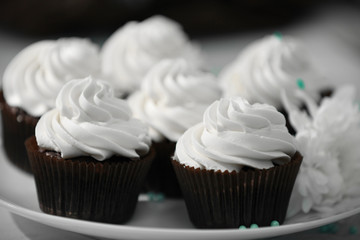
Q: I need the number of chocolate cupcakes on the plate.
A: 6